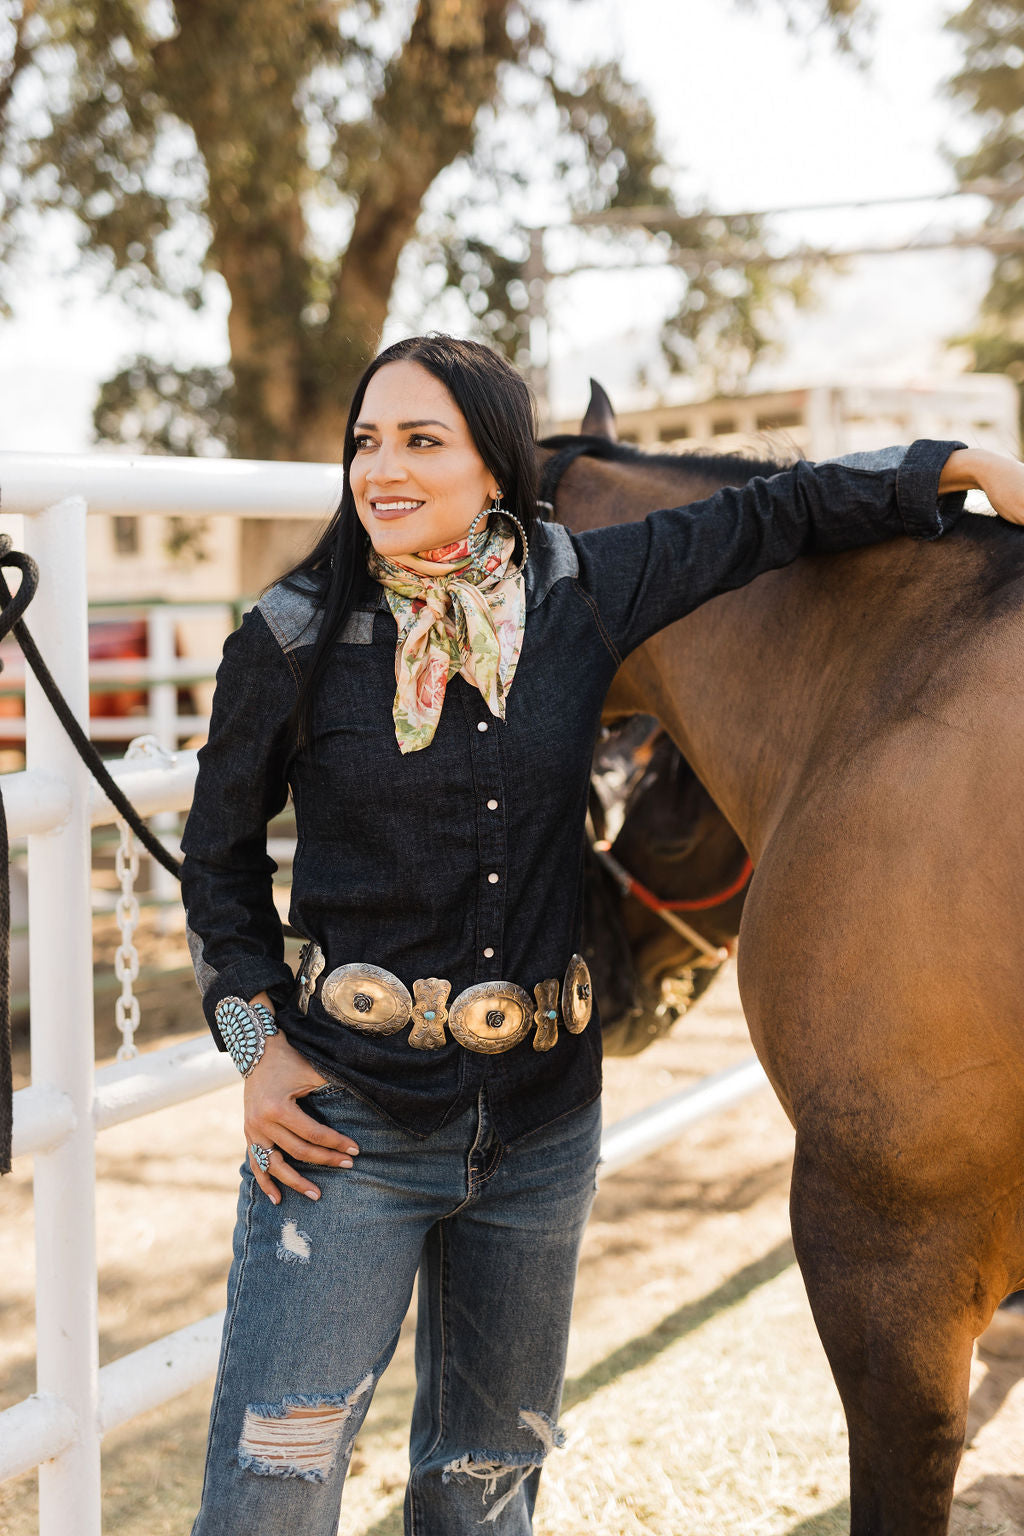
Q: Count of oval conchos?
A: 3